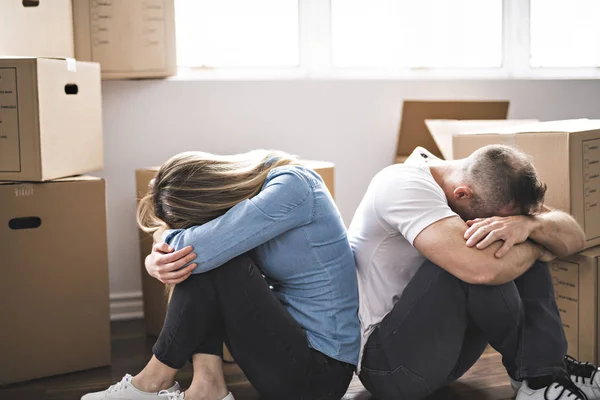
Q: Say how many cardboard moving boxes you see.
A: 8